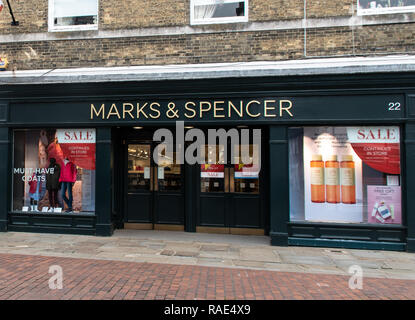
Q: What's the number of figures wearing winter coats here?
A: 3